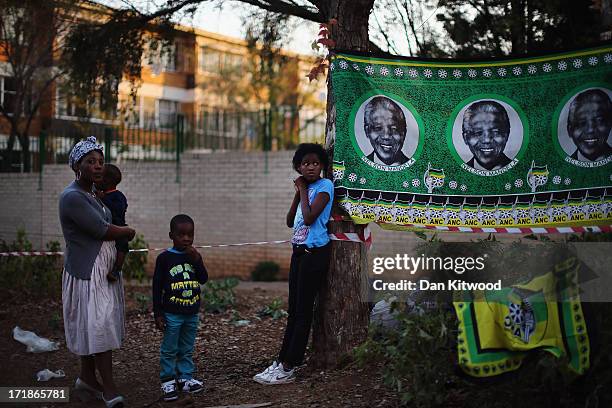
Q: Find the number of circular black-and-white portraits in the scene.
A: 3